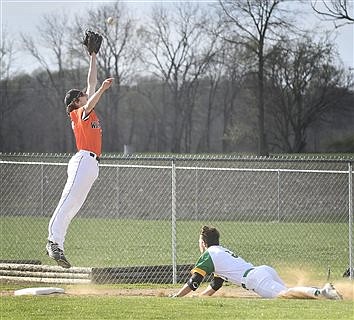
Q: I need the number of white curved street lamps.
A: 0